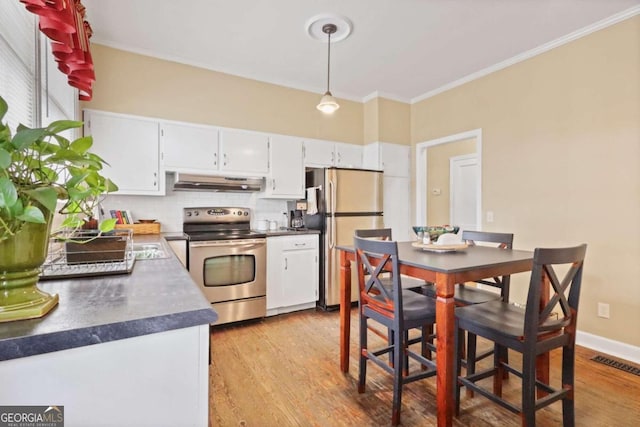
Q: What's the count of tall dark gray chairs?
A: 4